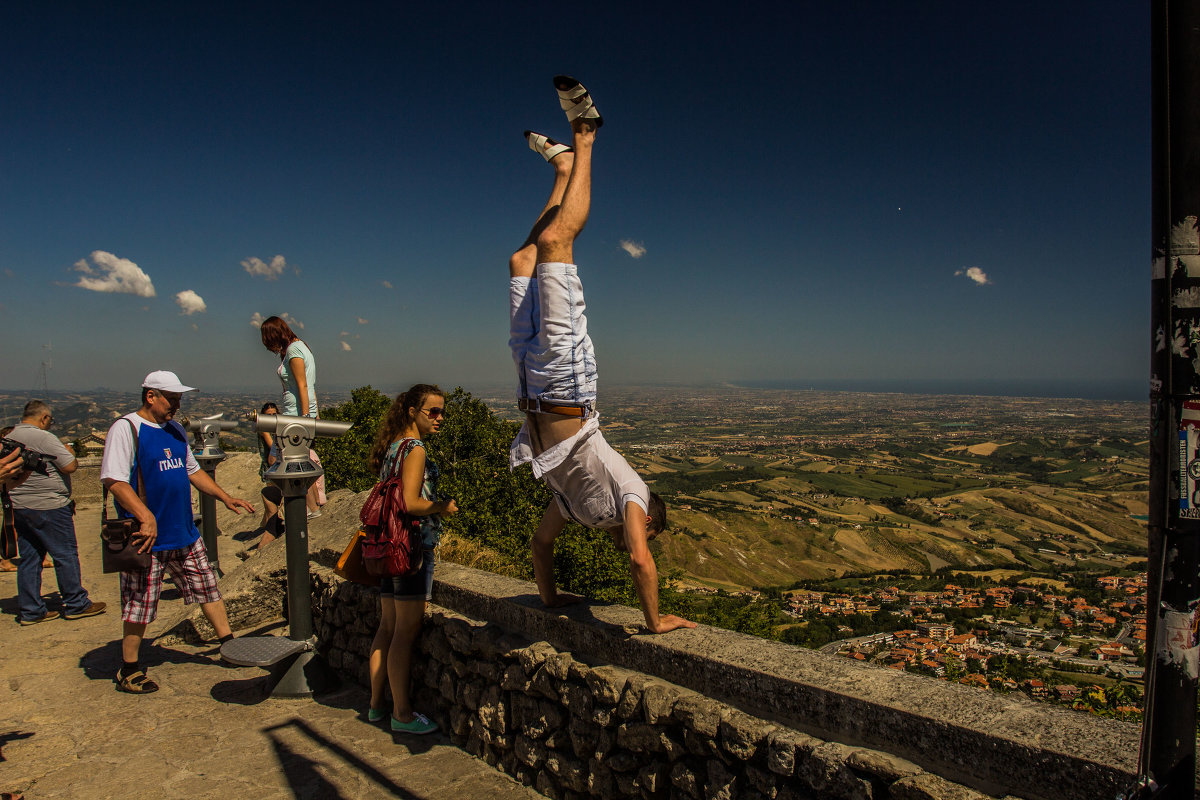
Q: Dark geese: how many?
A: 0